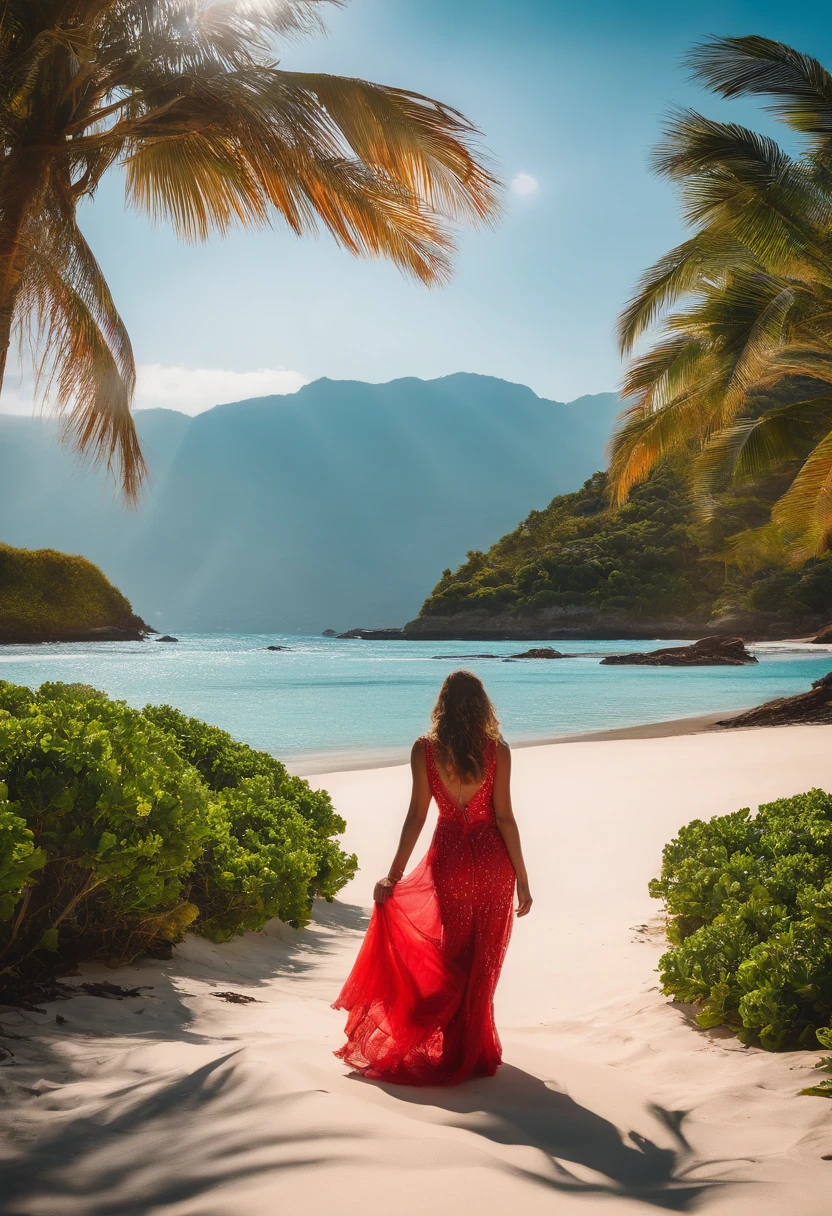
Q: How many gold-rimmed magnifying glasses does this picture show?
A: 0